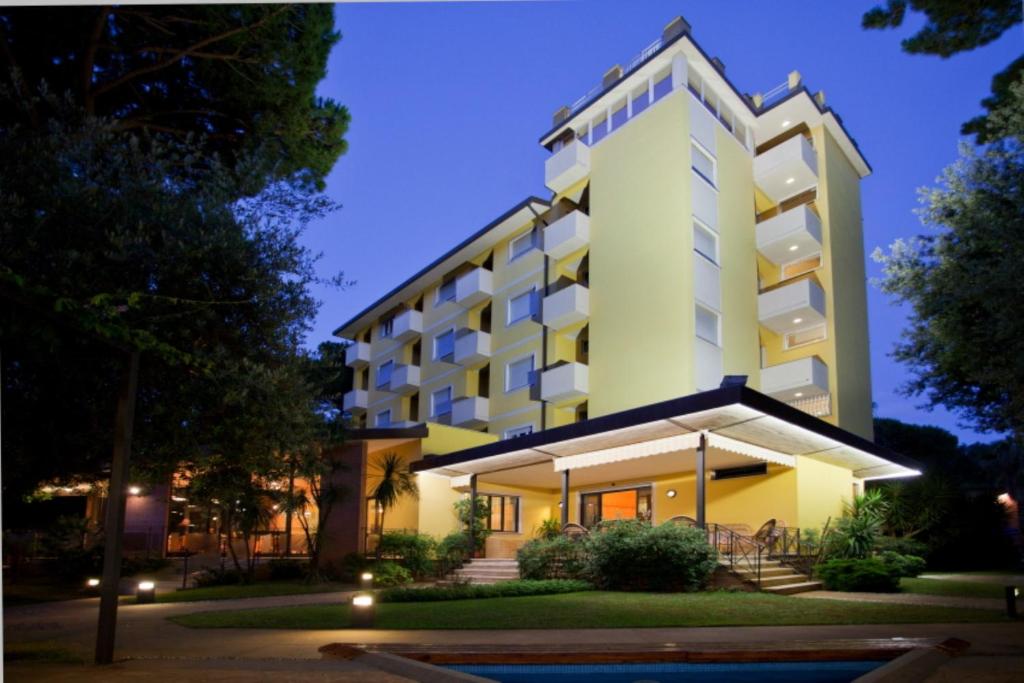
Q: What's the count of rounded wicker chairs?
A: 3